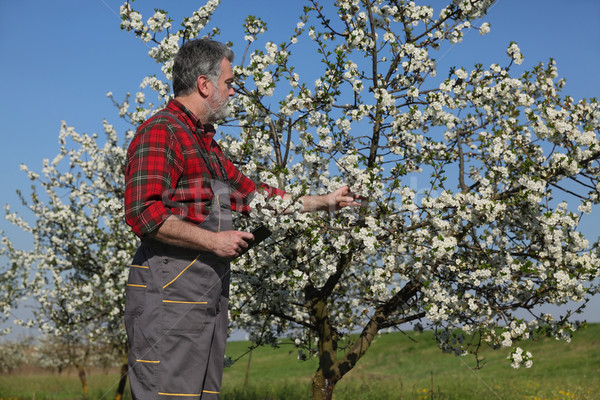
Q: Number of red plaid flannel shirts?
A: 1